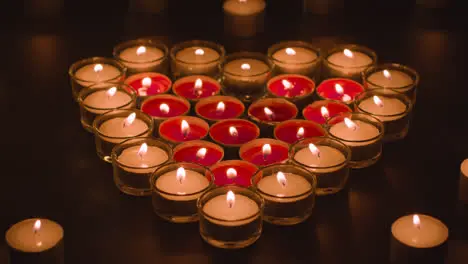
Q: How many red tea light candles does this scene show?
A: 14